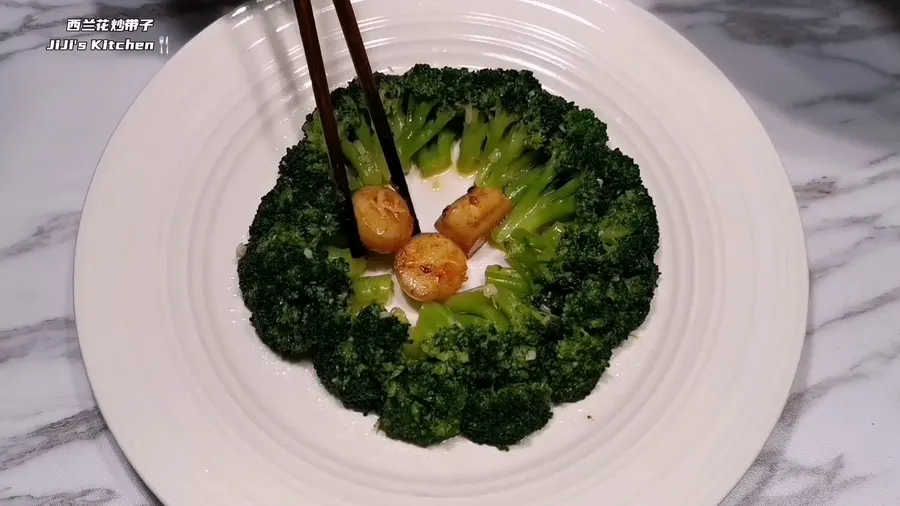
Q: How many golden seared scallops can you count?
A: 3